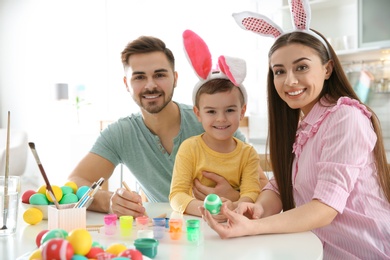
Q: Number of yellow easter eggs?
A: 7